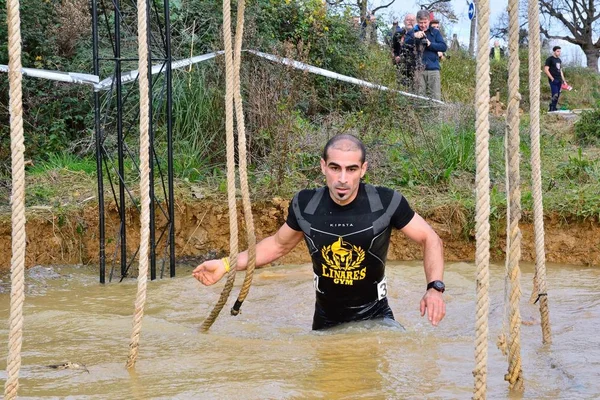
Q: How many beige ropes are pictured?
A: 7